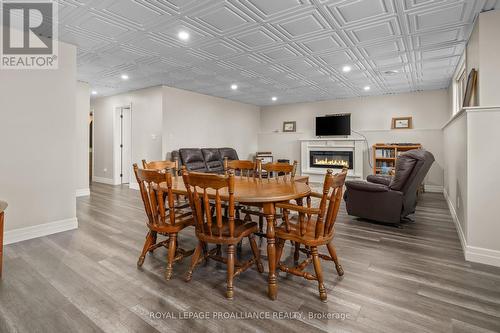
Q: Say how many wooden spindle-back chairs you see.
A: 6